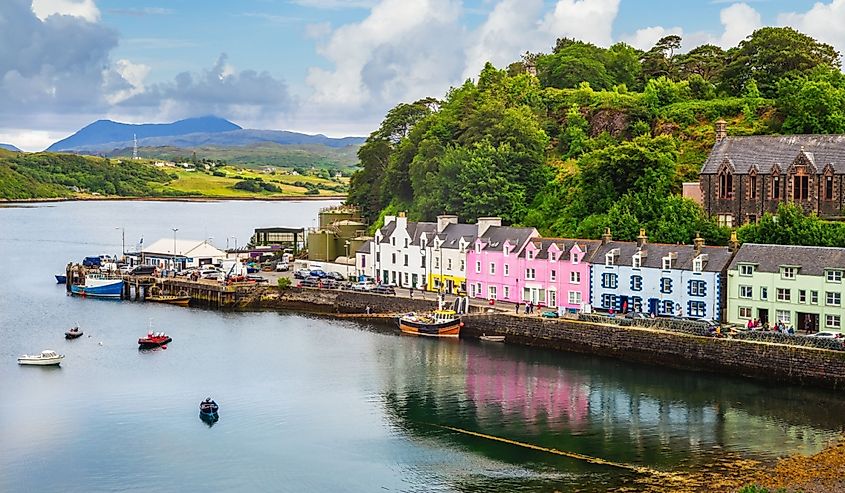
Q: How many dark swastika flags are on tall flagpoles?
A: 0